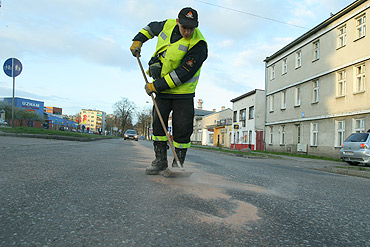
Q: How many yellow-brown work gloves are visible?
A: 2